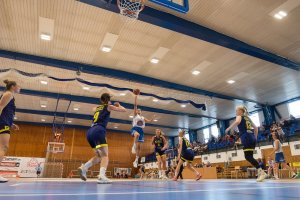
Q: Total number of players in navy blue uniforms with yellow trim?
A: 5